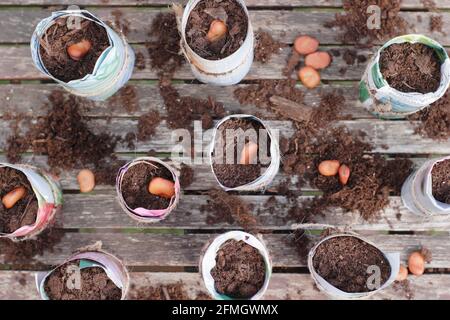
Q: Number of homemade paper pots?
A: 10